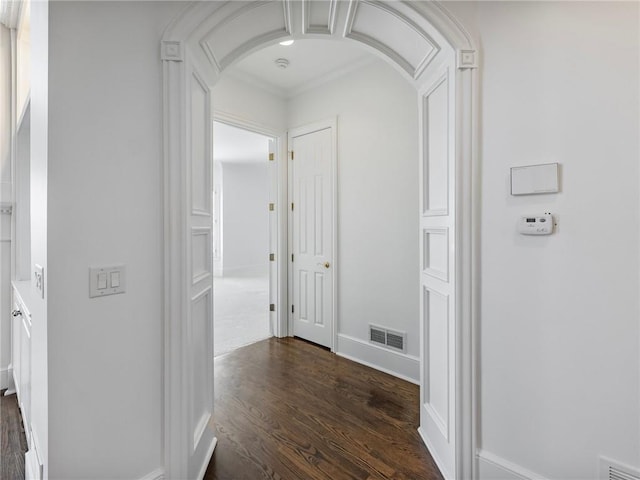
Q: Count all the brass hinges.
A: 8